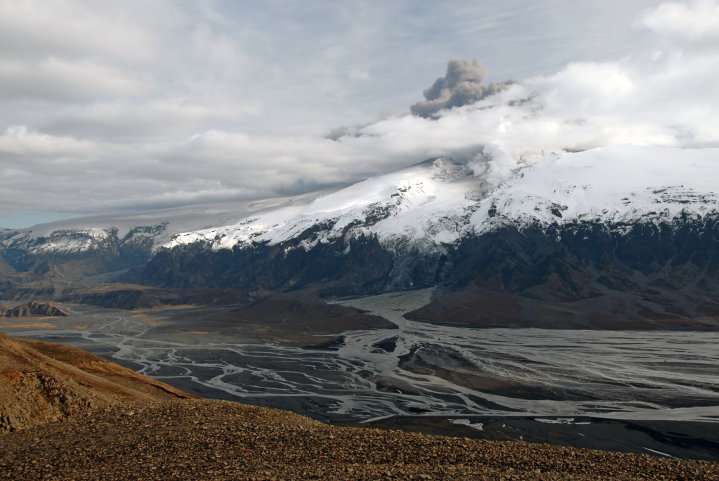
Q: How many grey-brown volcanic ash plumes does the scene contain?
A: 1